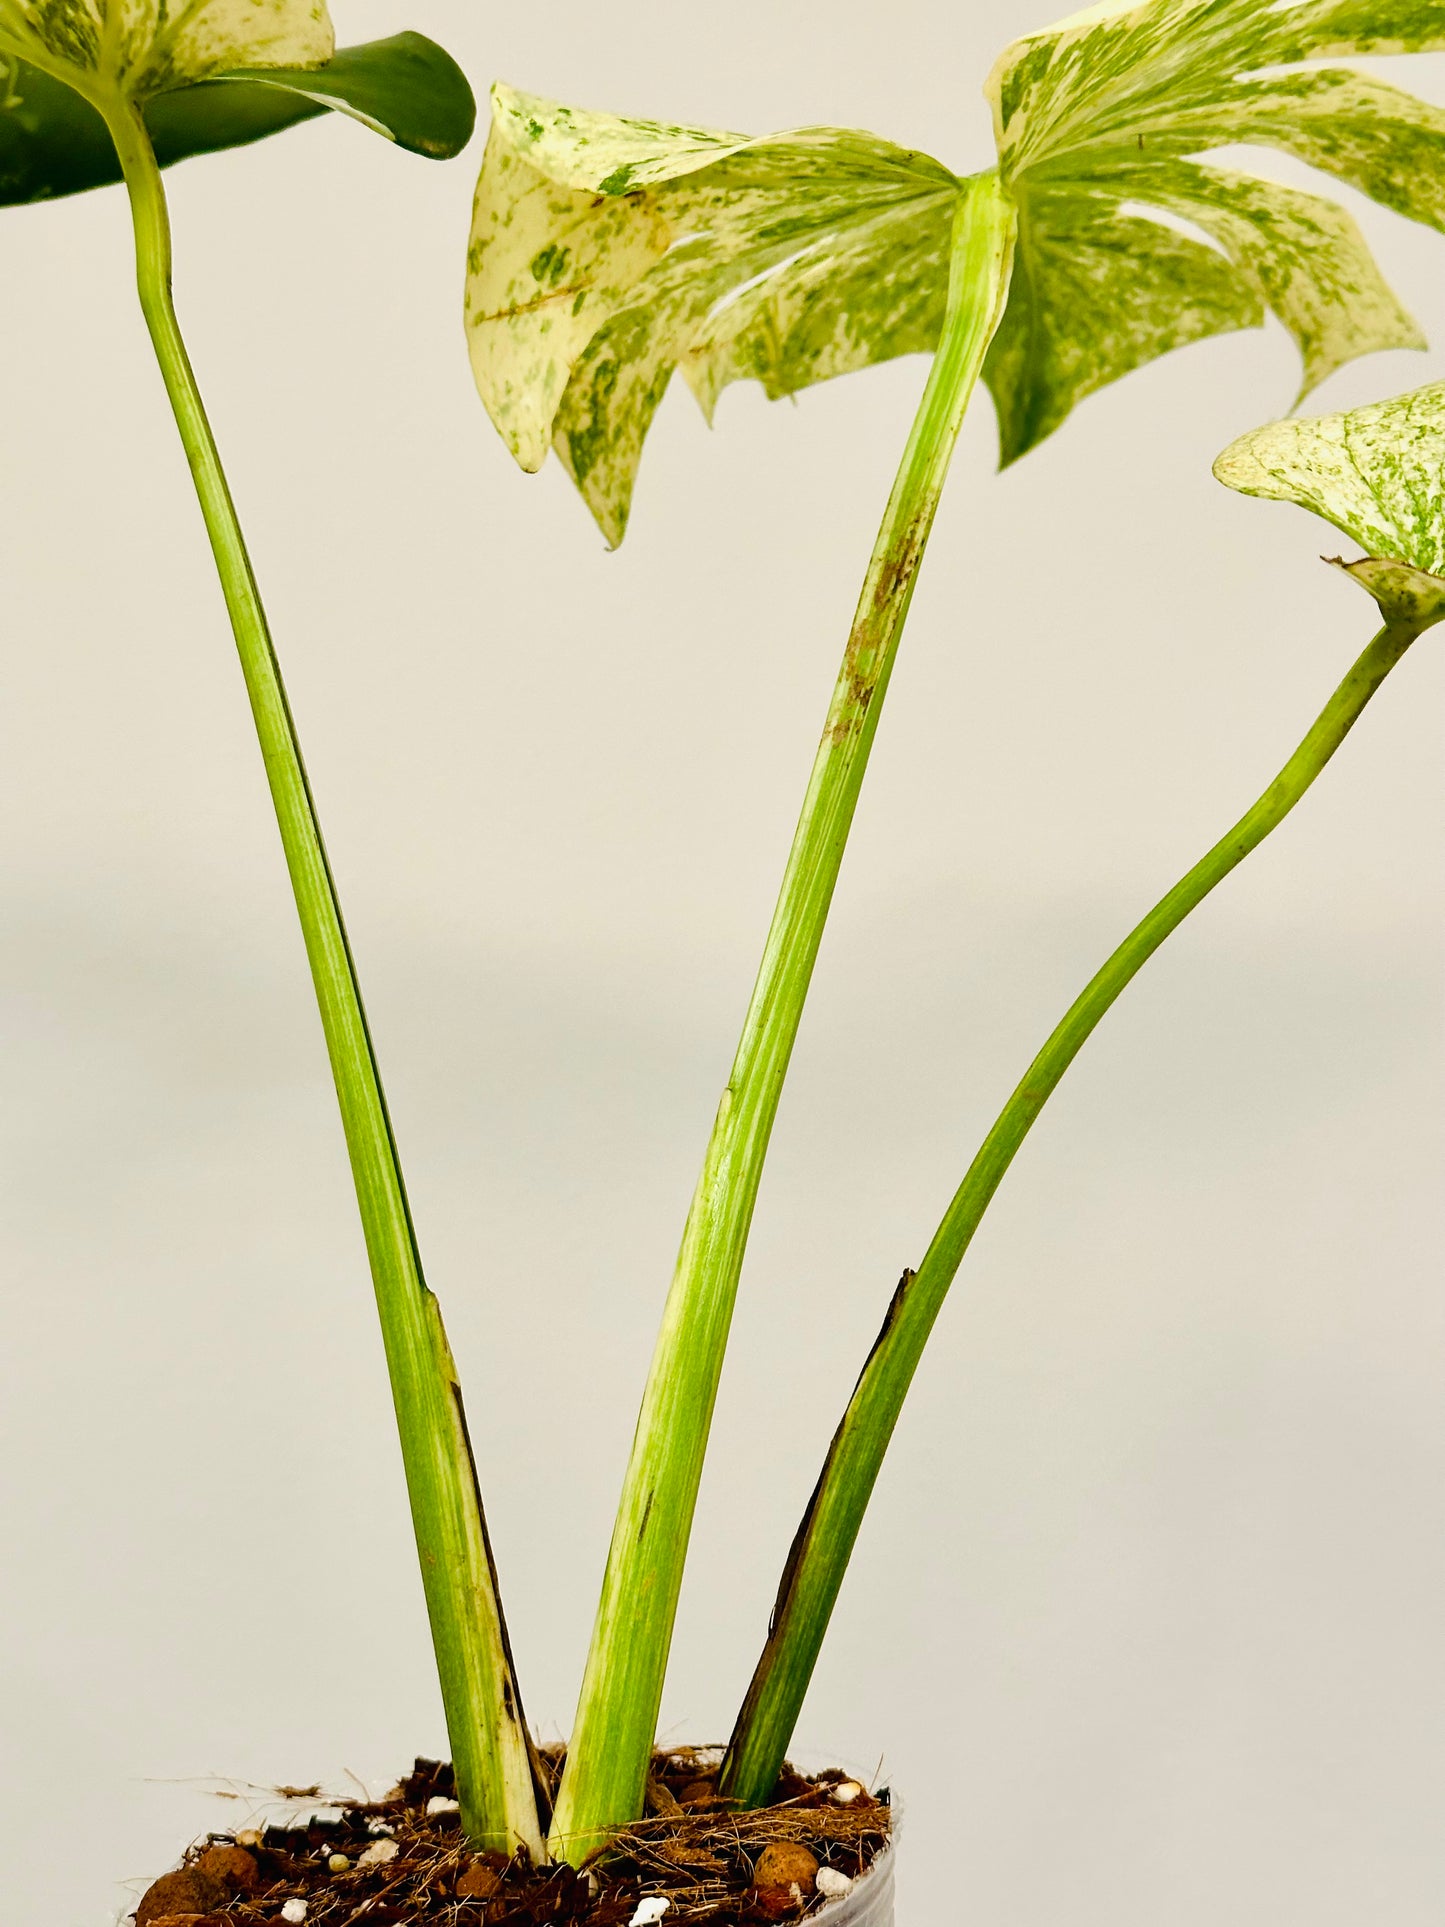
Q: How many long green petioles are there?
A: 3